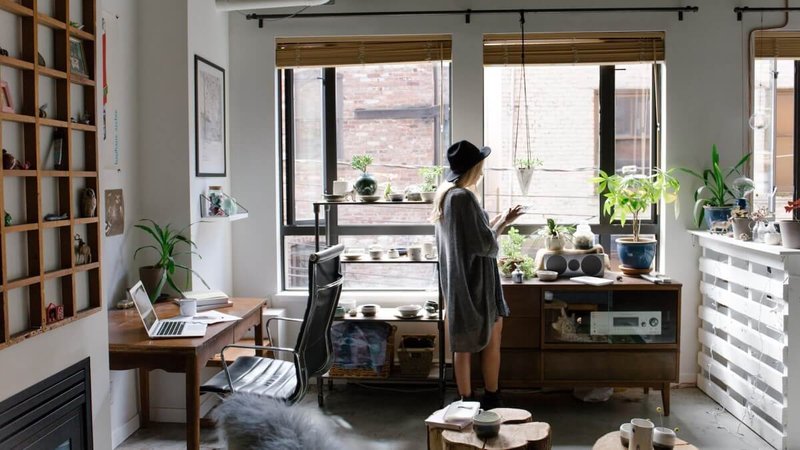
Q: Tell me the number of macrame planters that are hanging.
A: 1